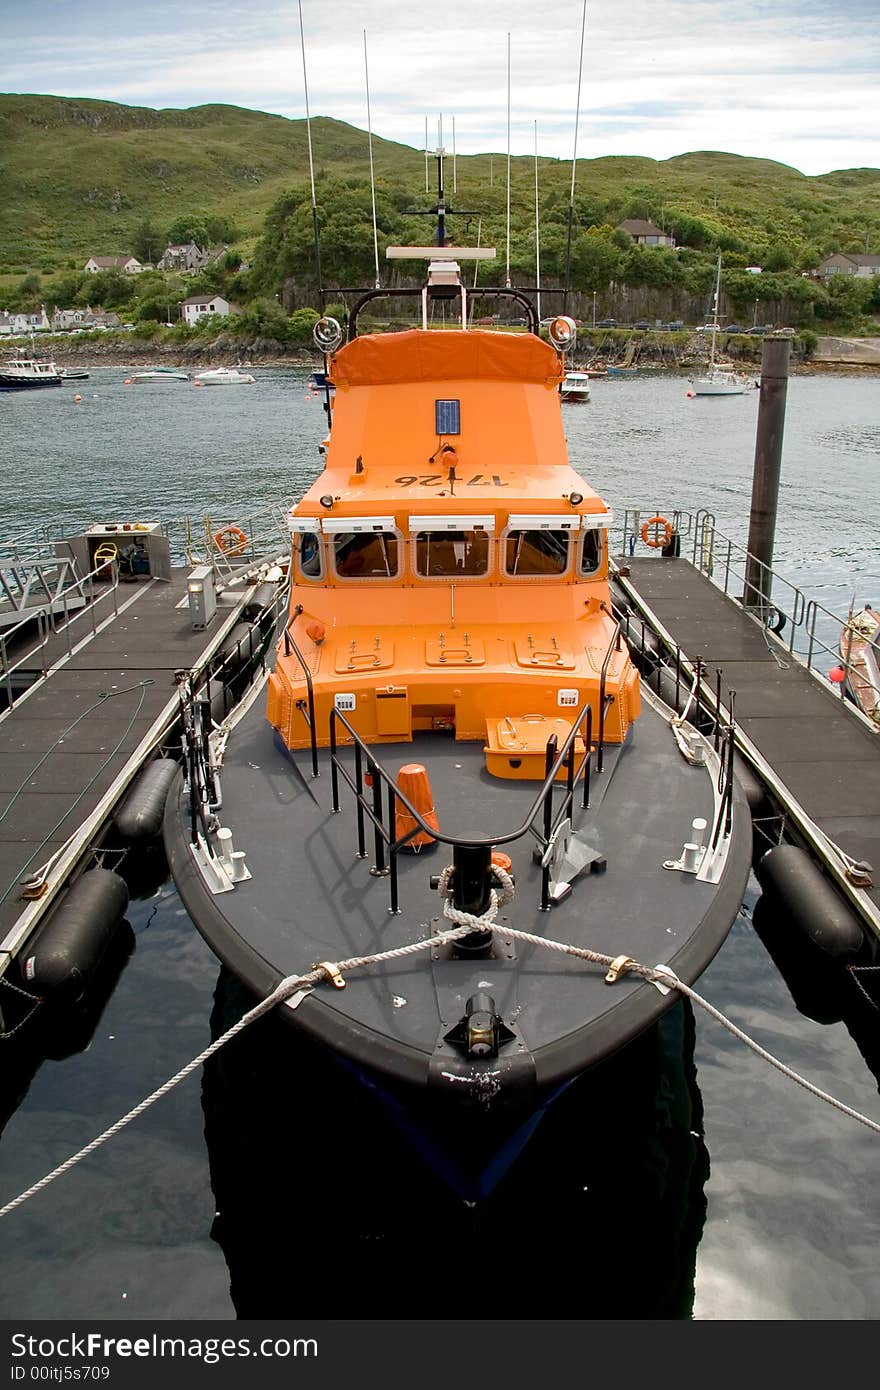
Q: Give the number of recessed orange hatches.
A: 3